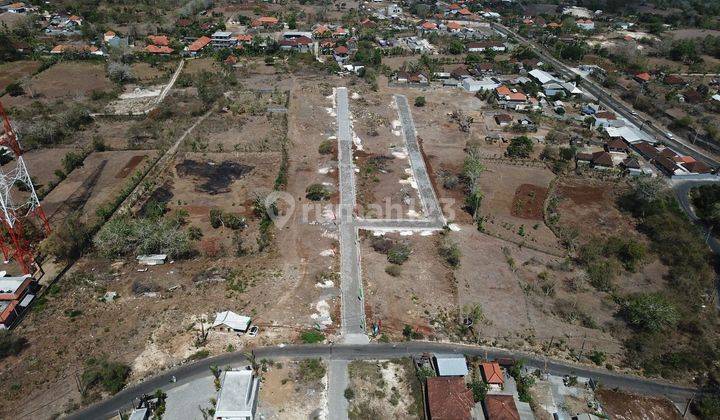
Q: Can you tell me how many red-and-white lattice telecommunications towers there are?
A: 1